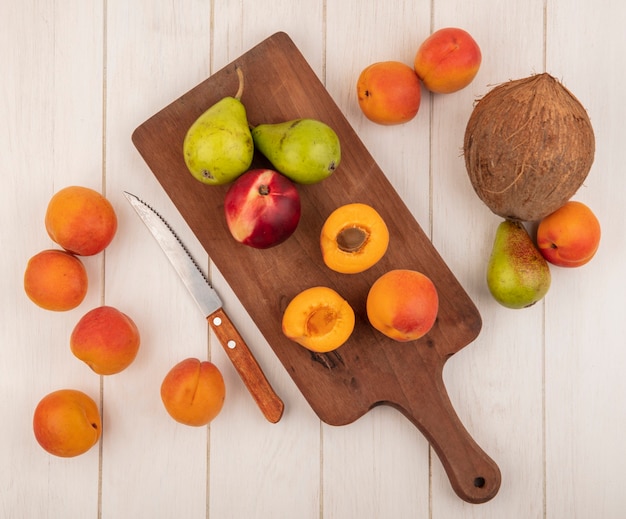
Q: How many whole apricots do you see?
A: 9